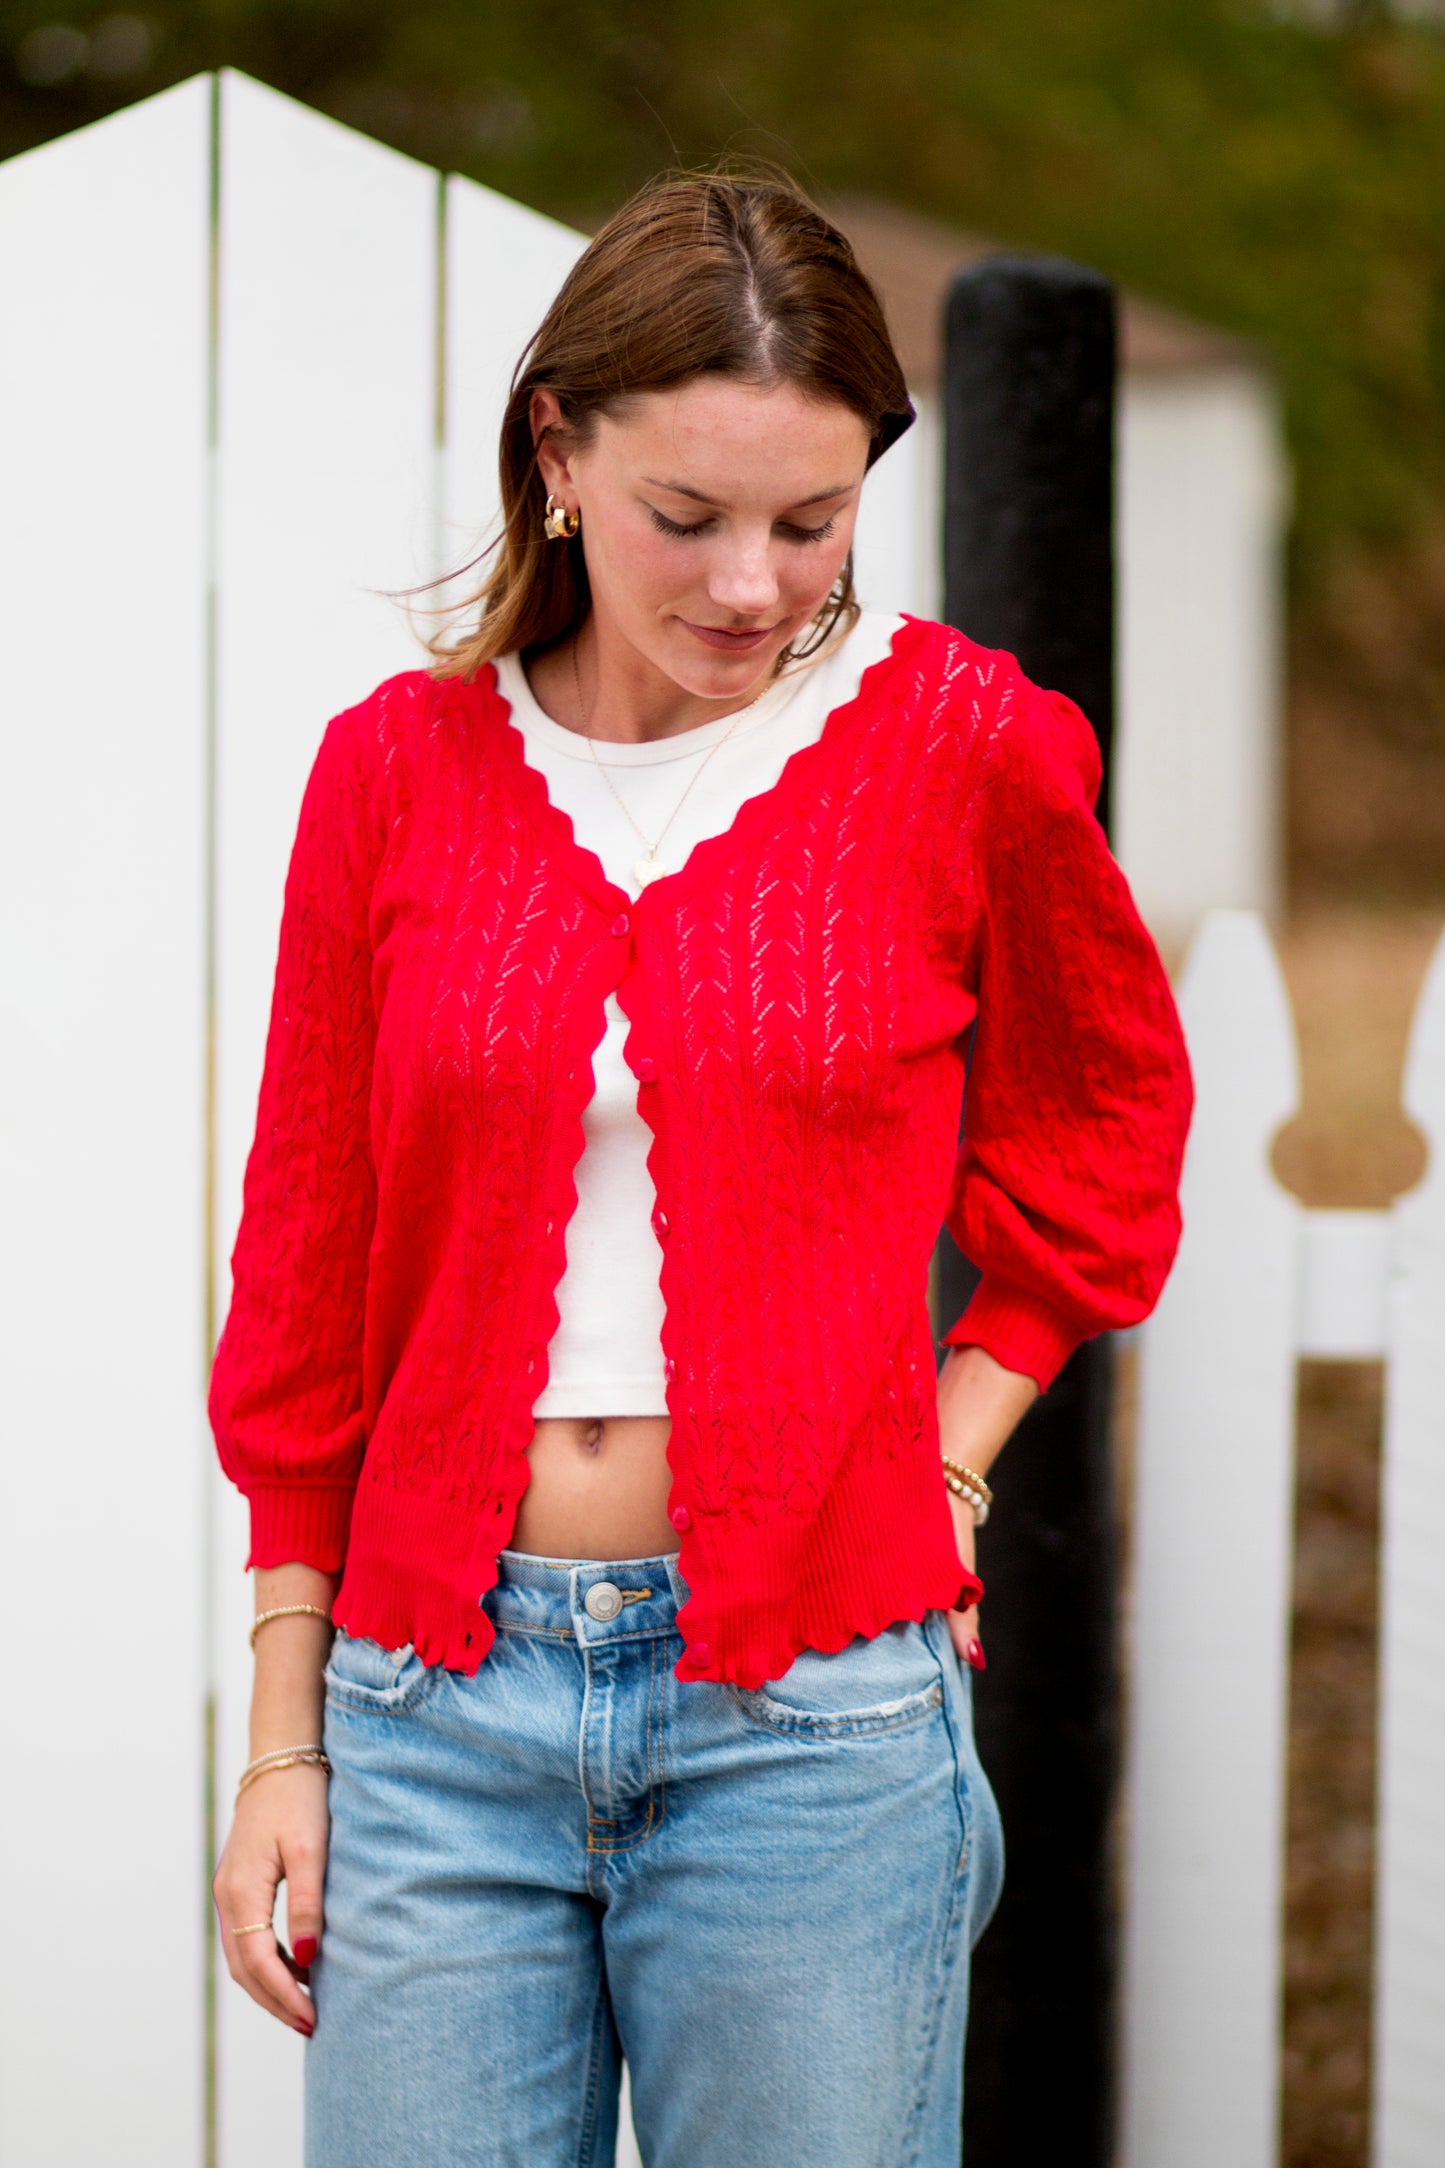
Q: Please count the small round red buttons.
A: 6